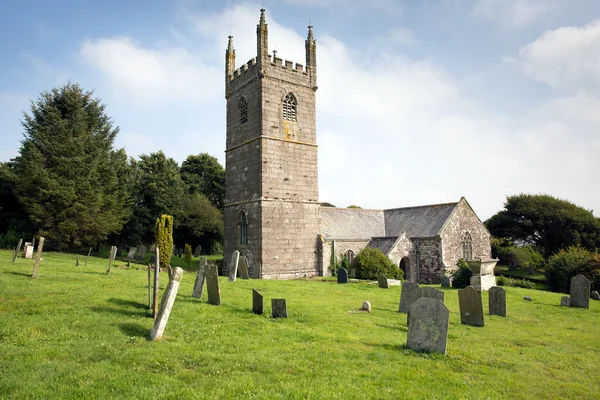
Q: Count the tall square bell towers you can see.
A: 1